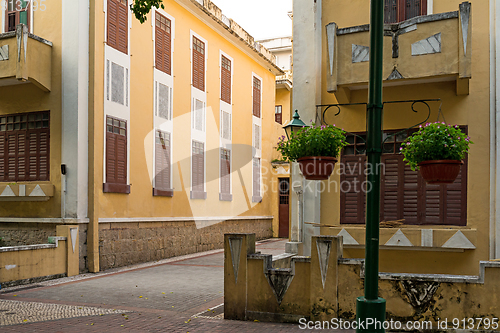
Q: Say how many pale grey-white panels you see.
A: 5